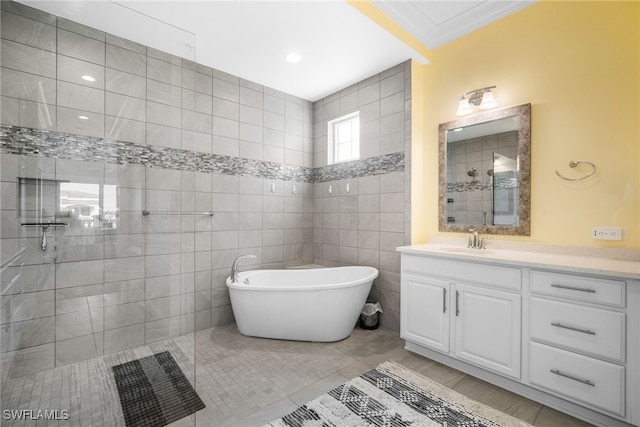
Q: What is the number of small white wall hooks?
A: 4